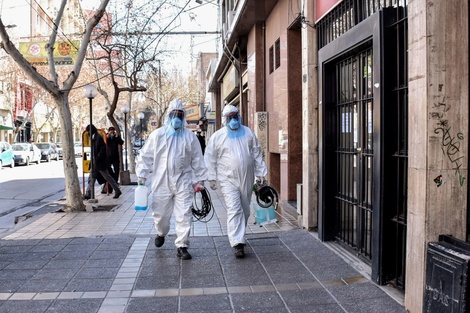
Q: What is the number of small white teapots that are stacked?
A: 0